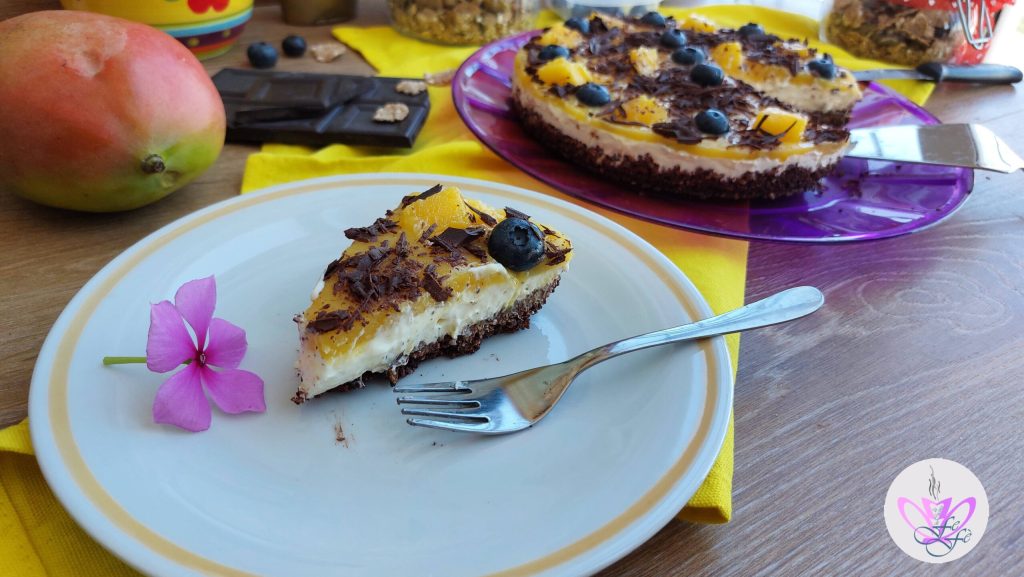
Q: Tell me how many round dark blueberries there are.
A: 13